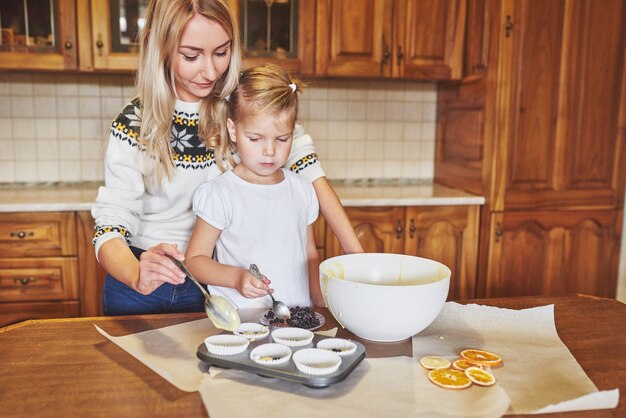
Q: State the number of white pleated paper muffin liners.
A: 6